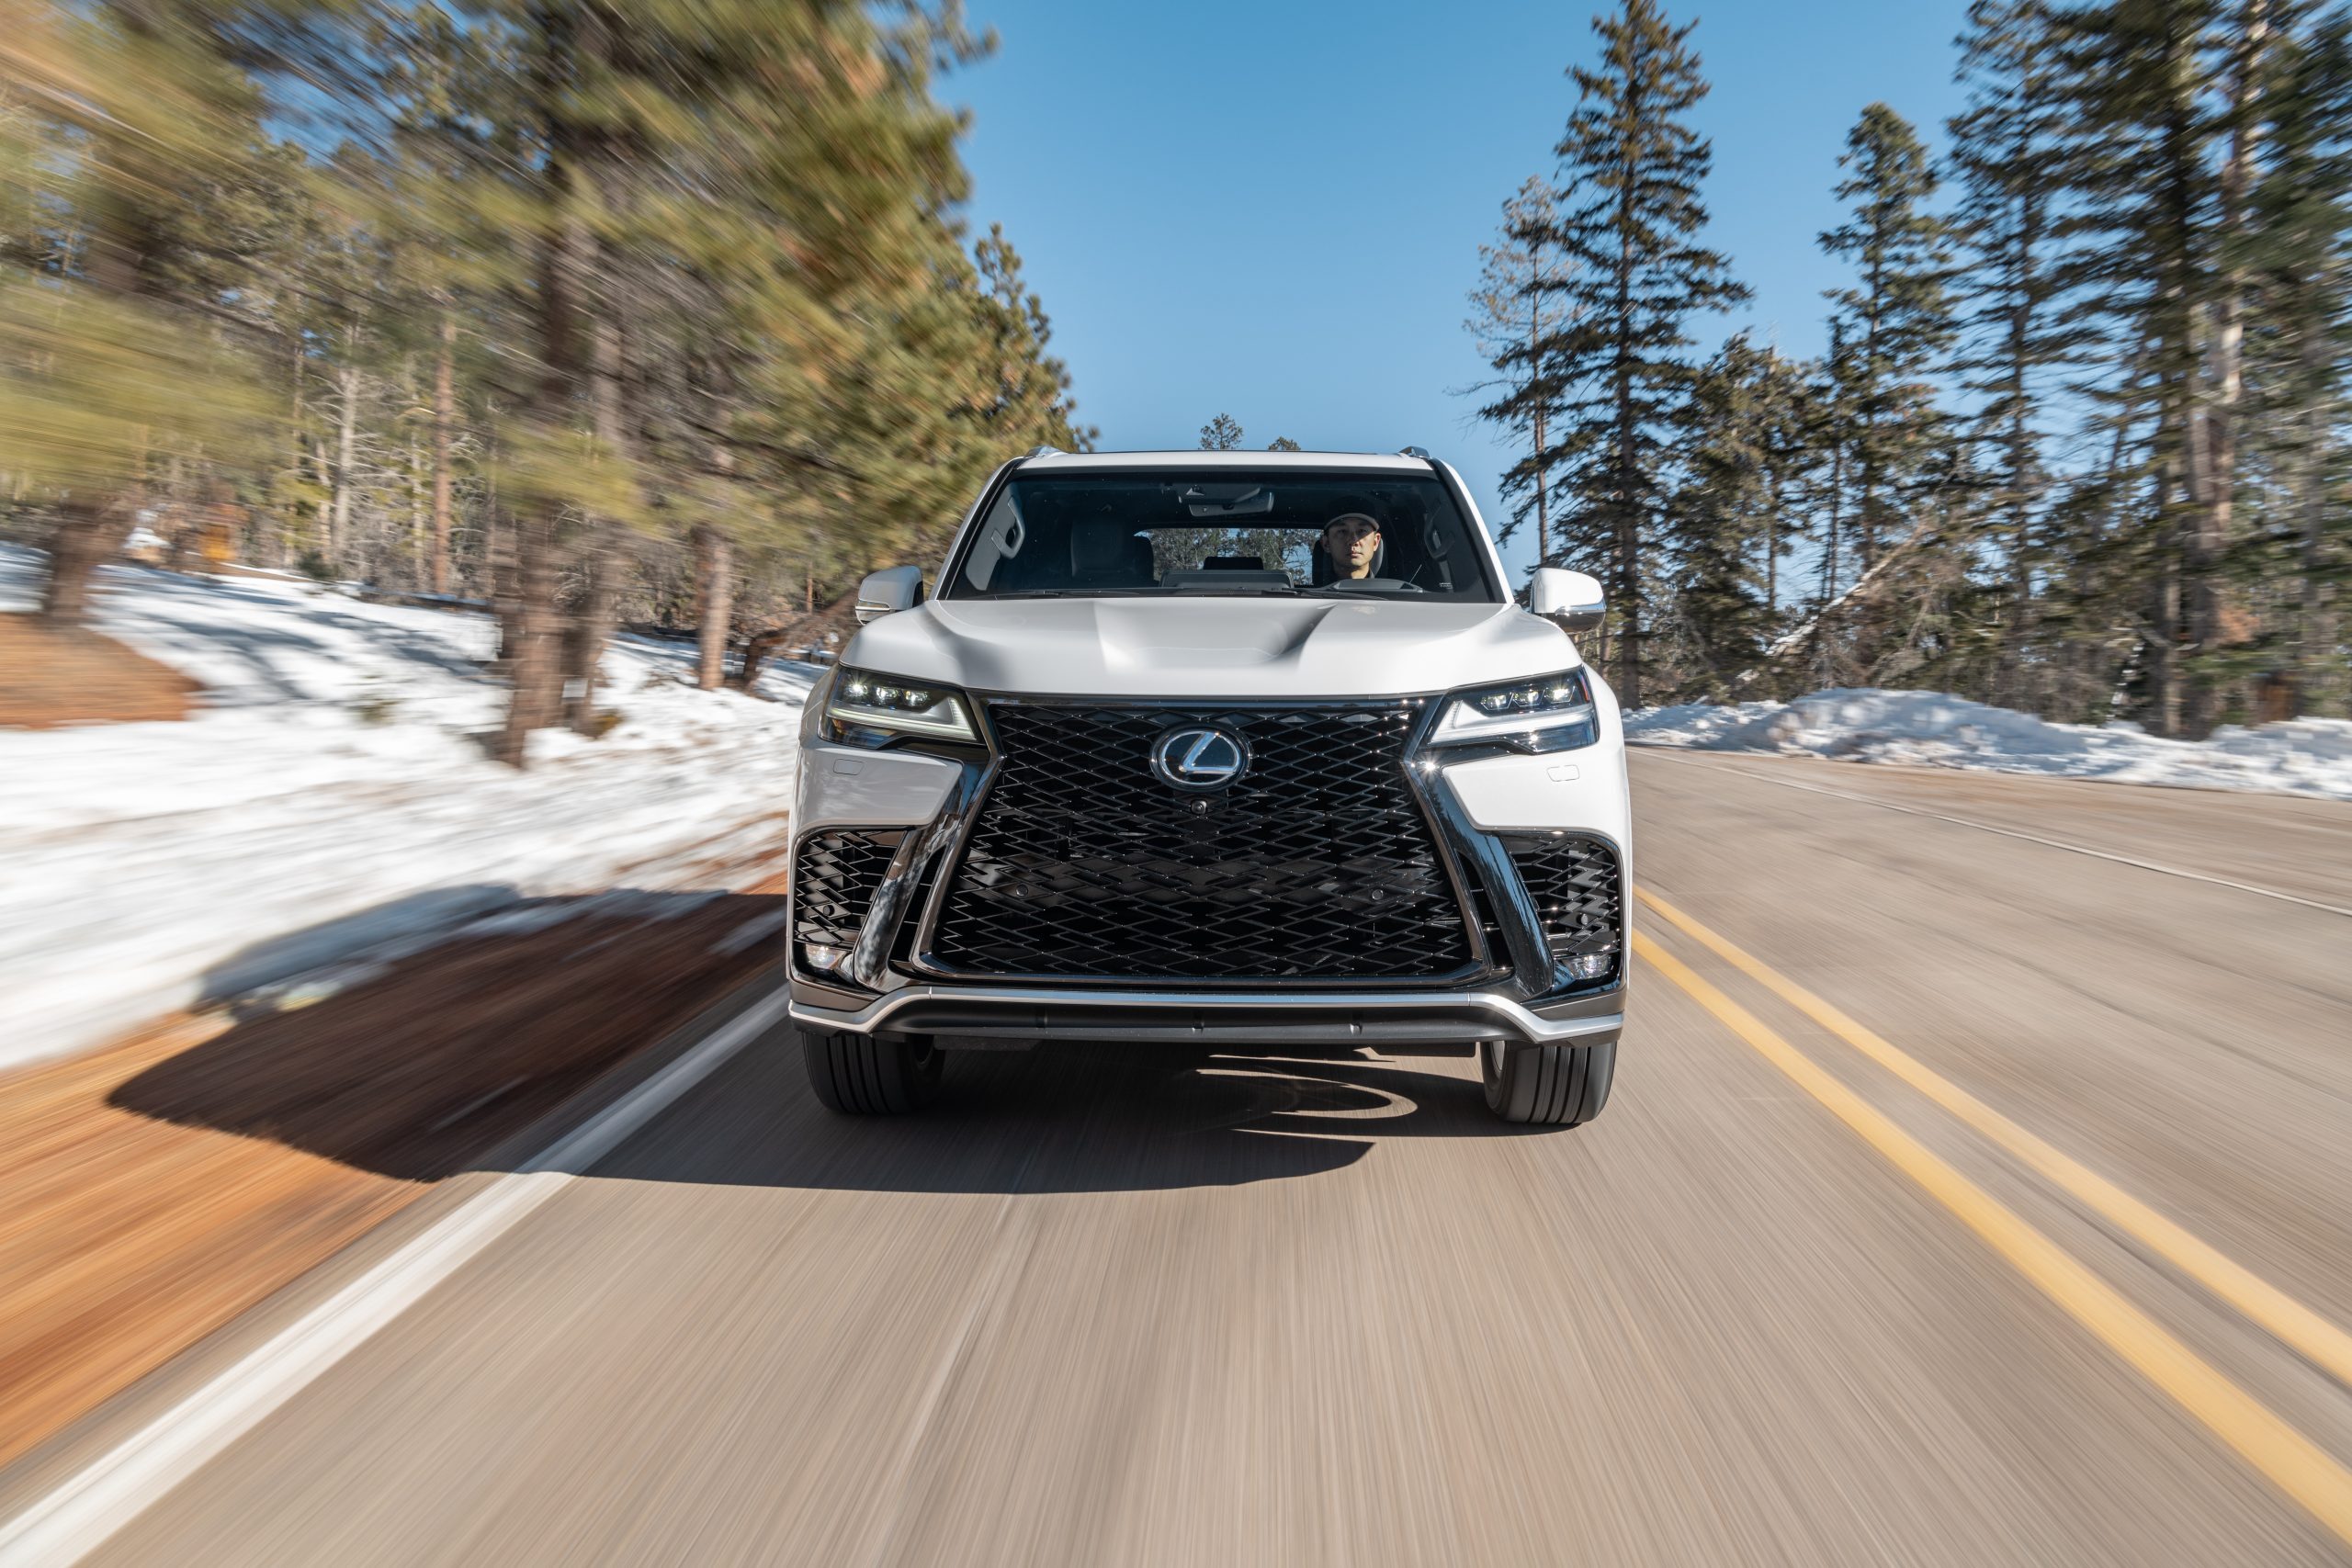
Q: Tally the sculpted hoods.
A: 1